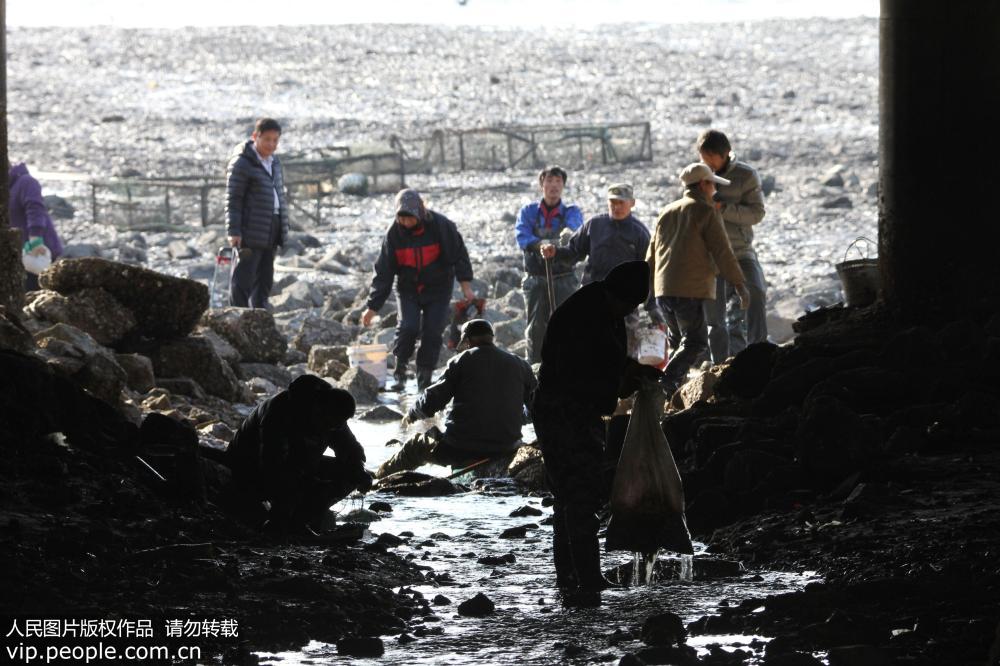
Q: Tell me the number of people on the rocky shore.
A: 10